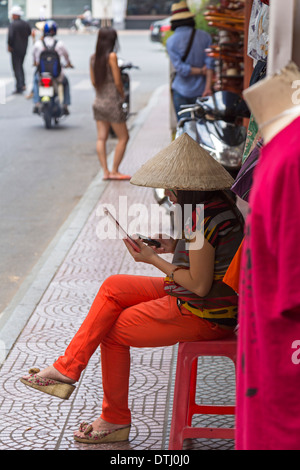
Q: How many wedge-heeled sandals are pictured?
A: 2